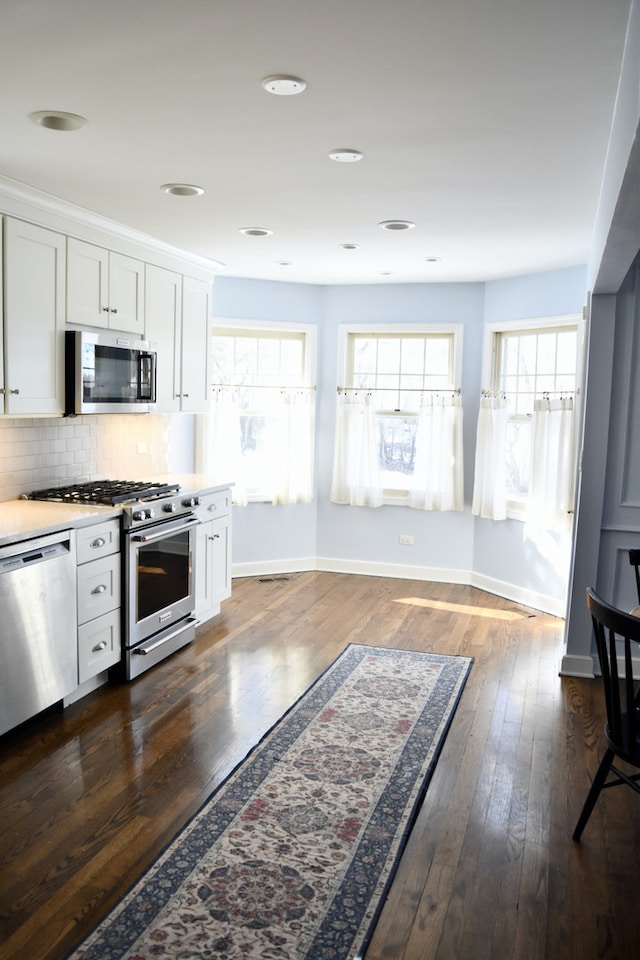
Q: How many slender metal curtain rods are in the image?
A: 3